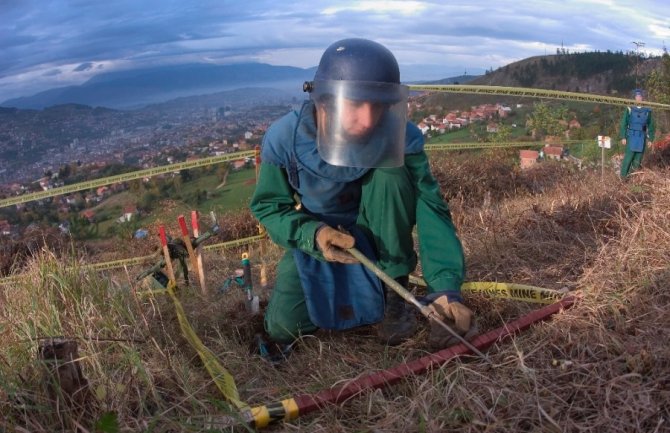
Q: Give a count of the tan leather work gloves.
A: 2